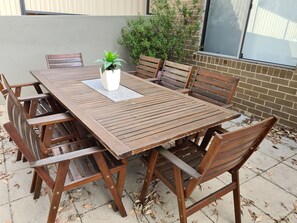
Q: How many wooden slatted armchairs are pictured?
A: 8